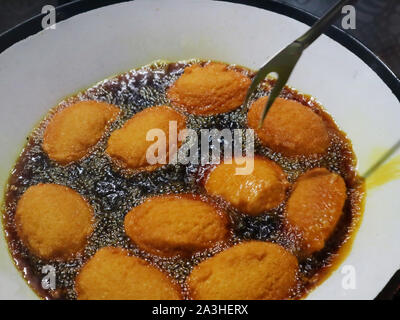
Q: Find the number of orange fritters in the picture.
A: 10